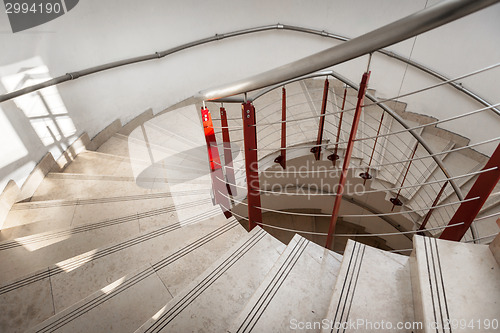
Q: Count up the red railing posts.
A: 11